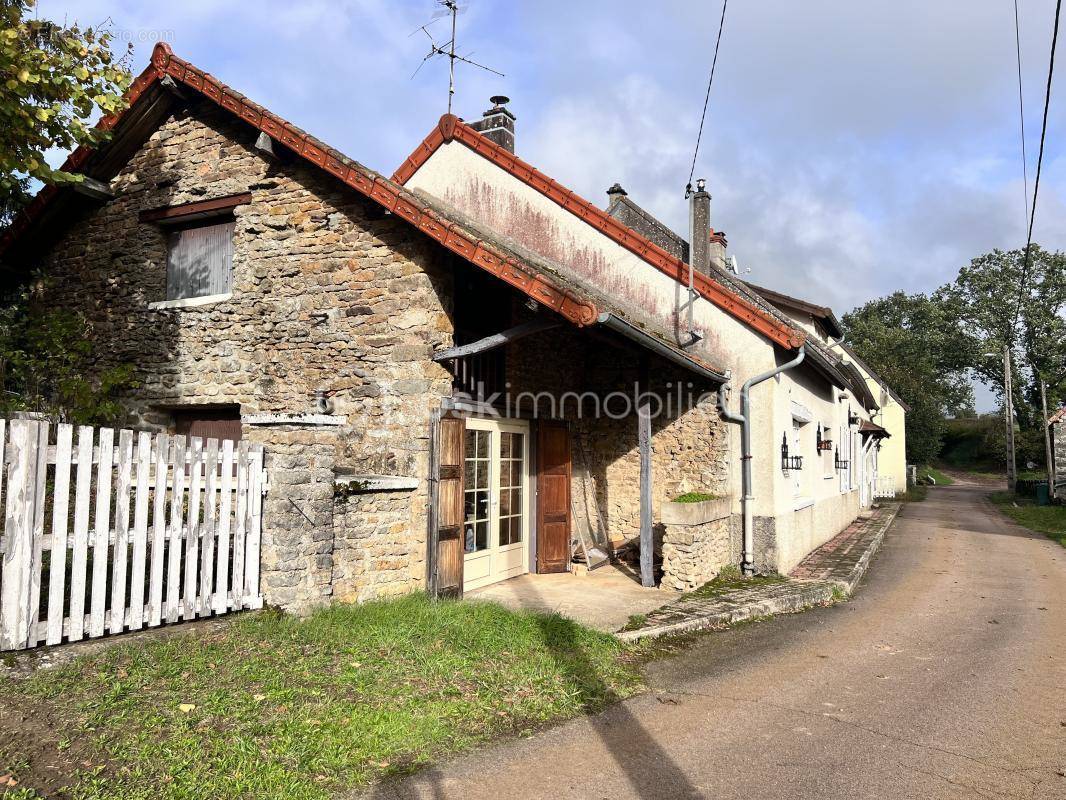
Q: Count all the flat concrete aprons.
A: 1